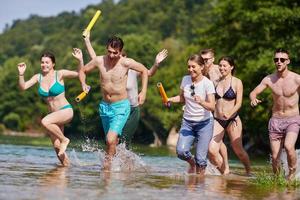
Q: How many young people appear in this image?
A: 7